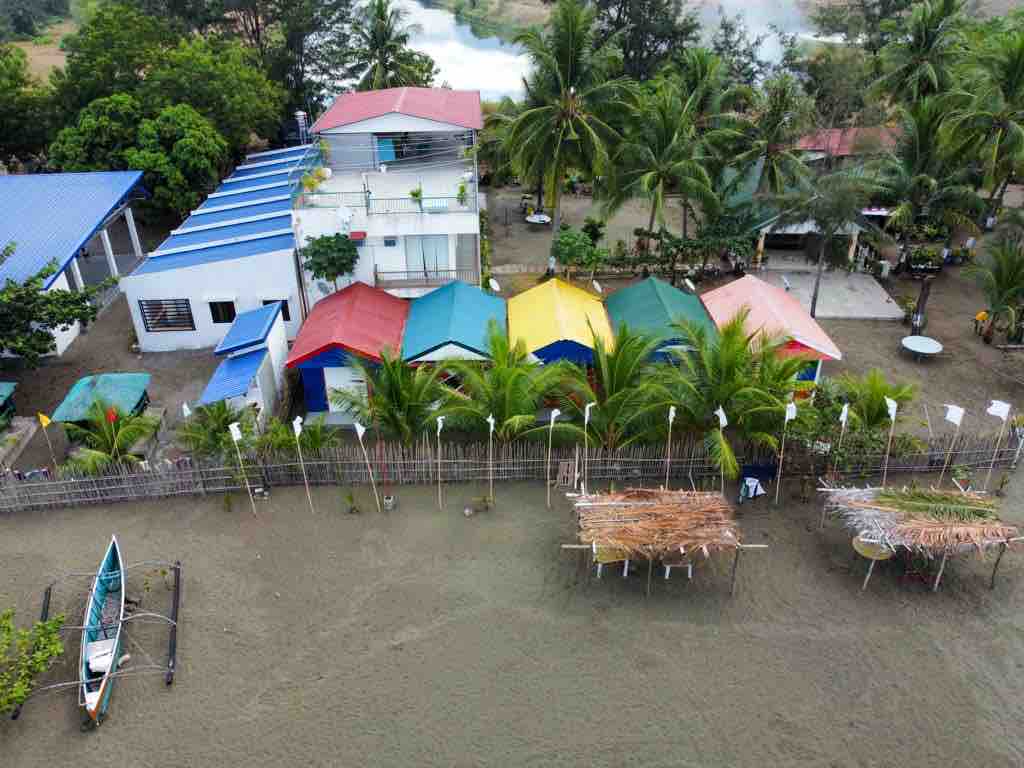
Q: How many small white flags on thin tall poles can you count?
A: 15